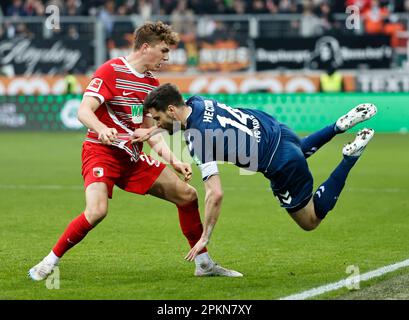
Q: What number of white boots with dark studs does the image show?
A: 2